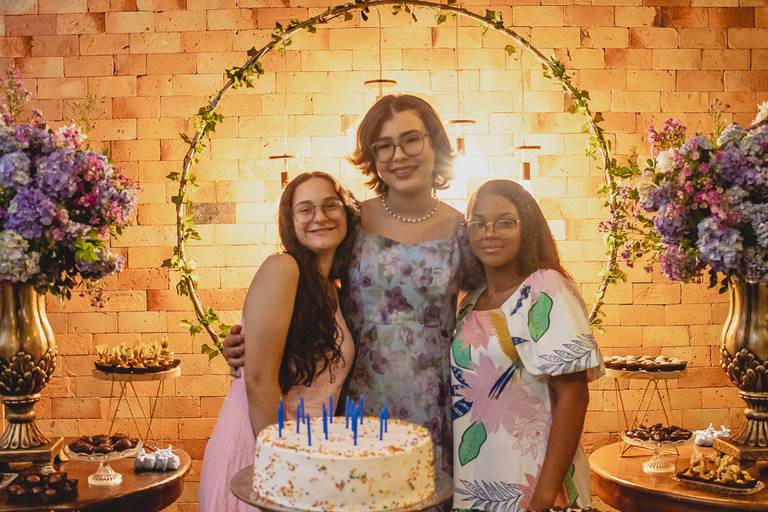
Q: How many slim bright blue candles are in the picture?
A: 14